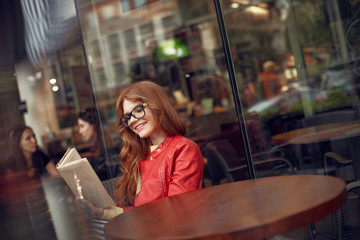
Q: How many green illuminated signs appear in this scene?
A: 1